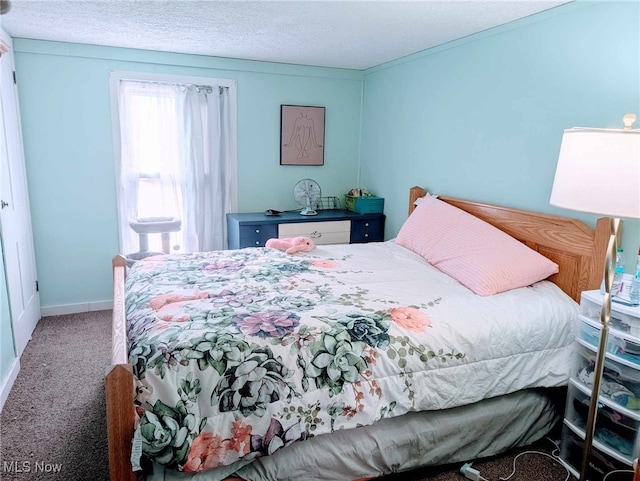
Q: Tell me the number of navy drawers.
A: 4